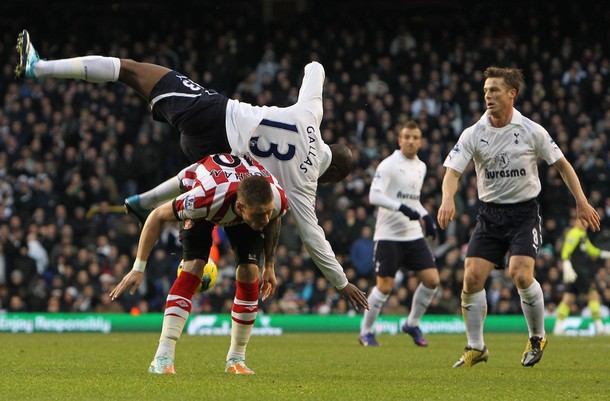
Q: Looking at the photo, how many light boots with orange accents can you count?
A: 2